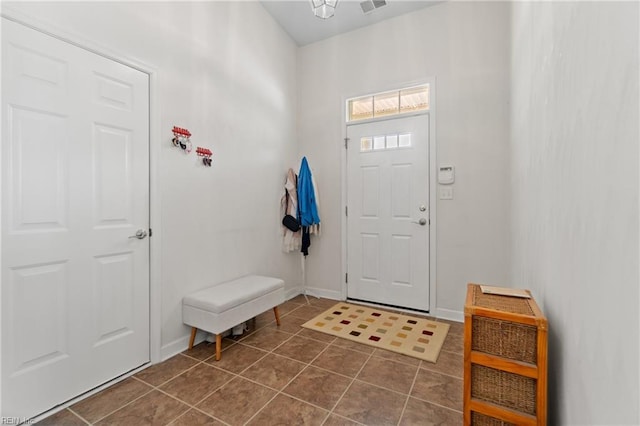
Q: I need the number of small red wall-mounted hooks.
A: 2